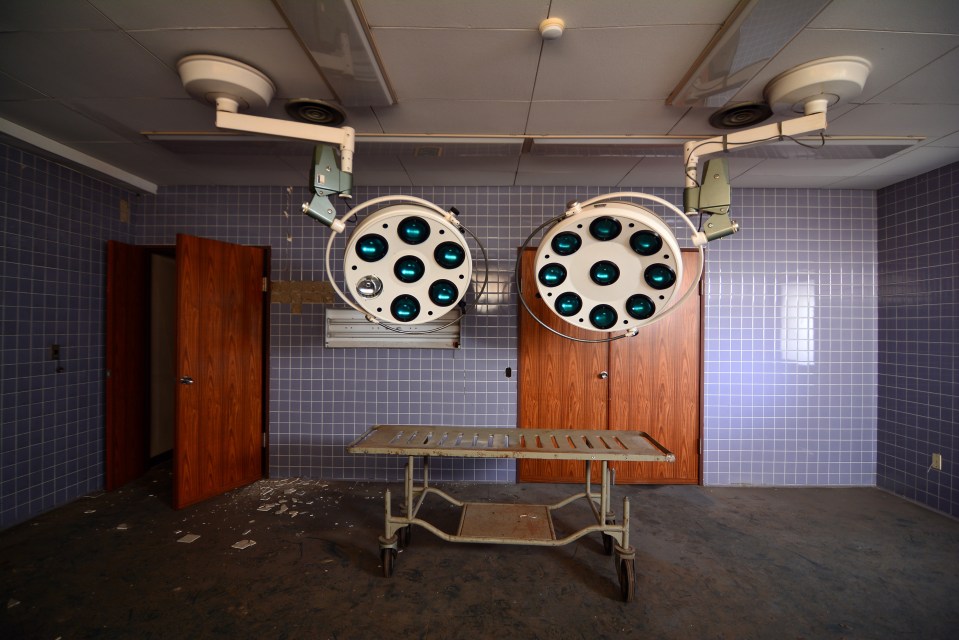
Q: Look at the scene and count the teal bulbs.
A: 15